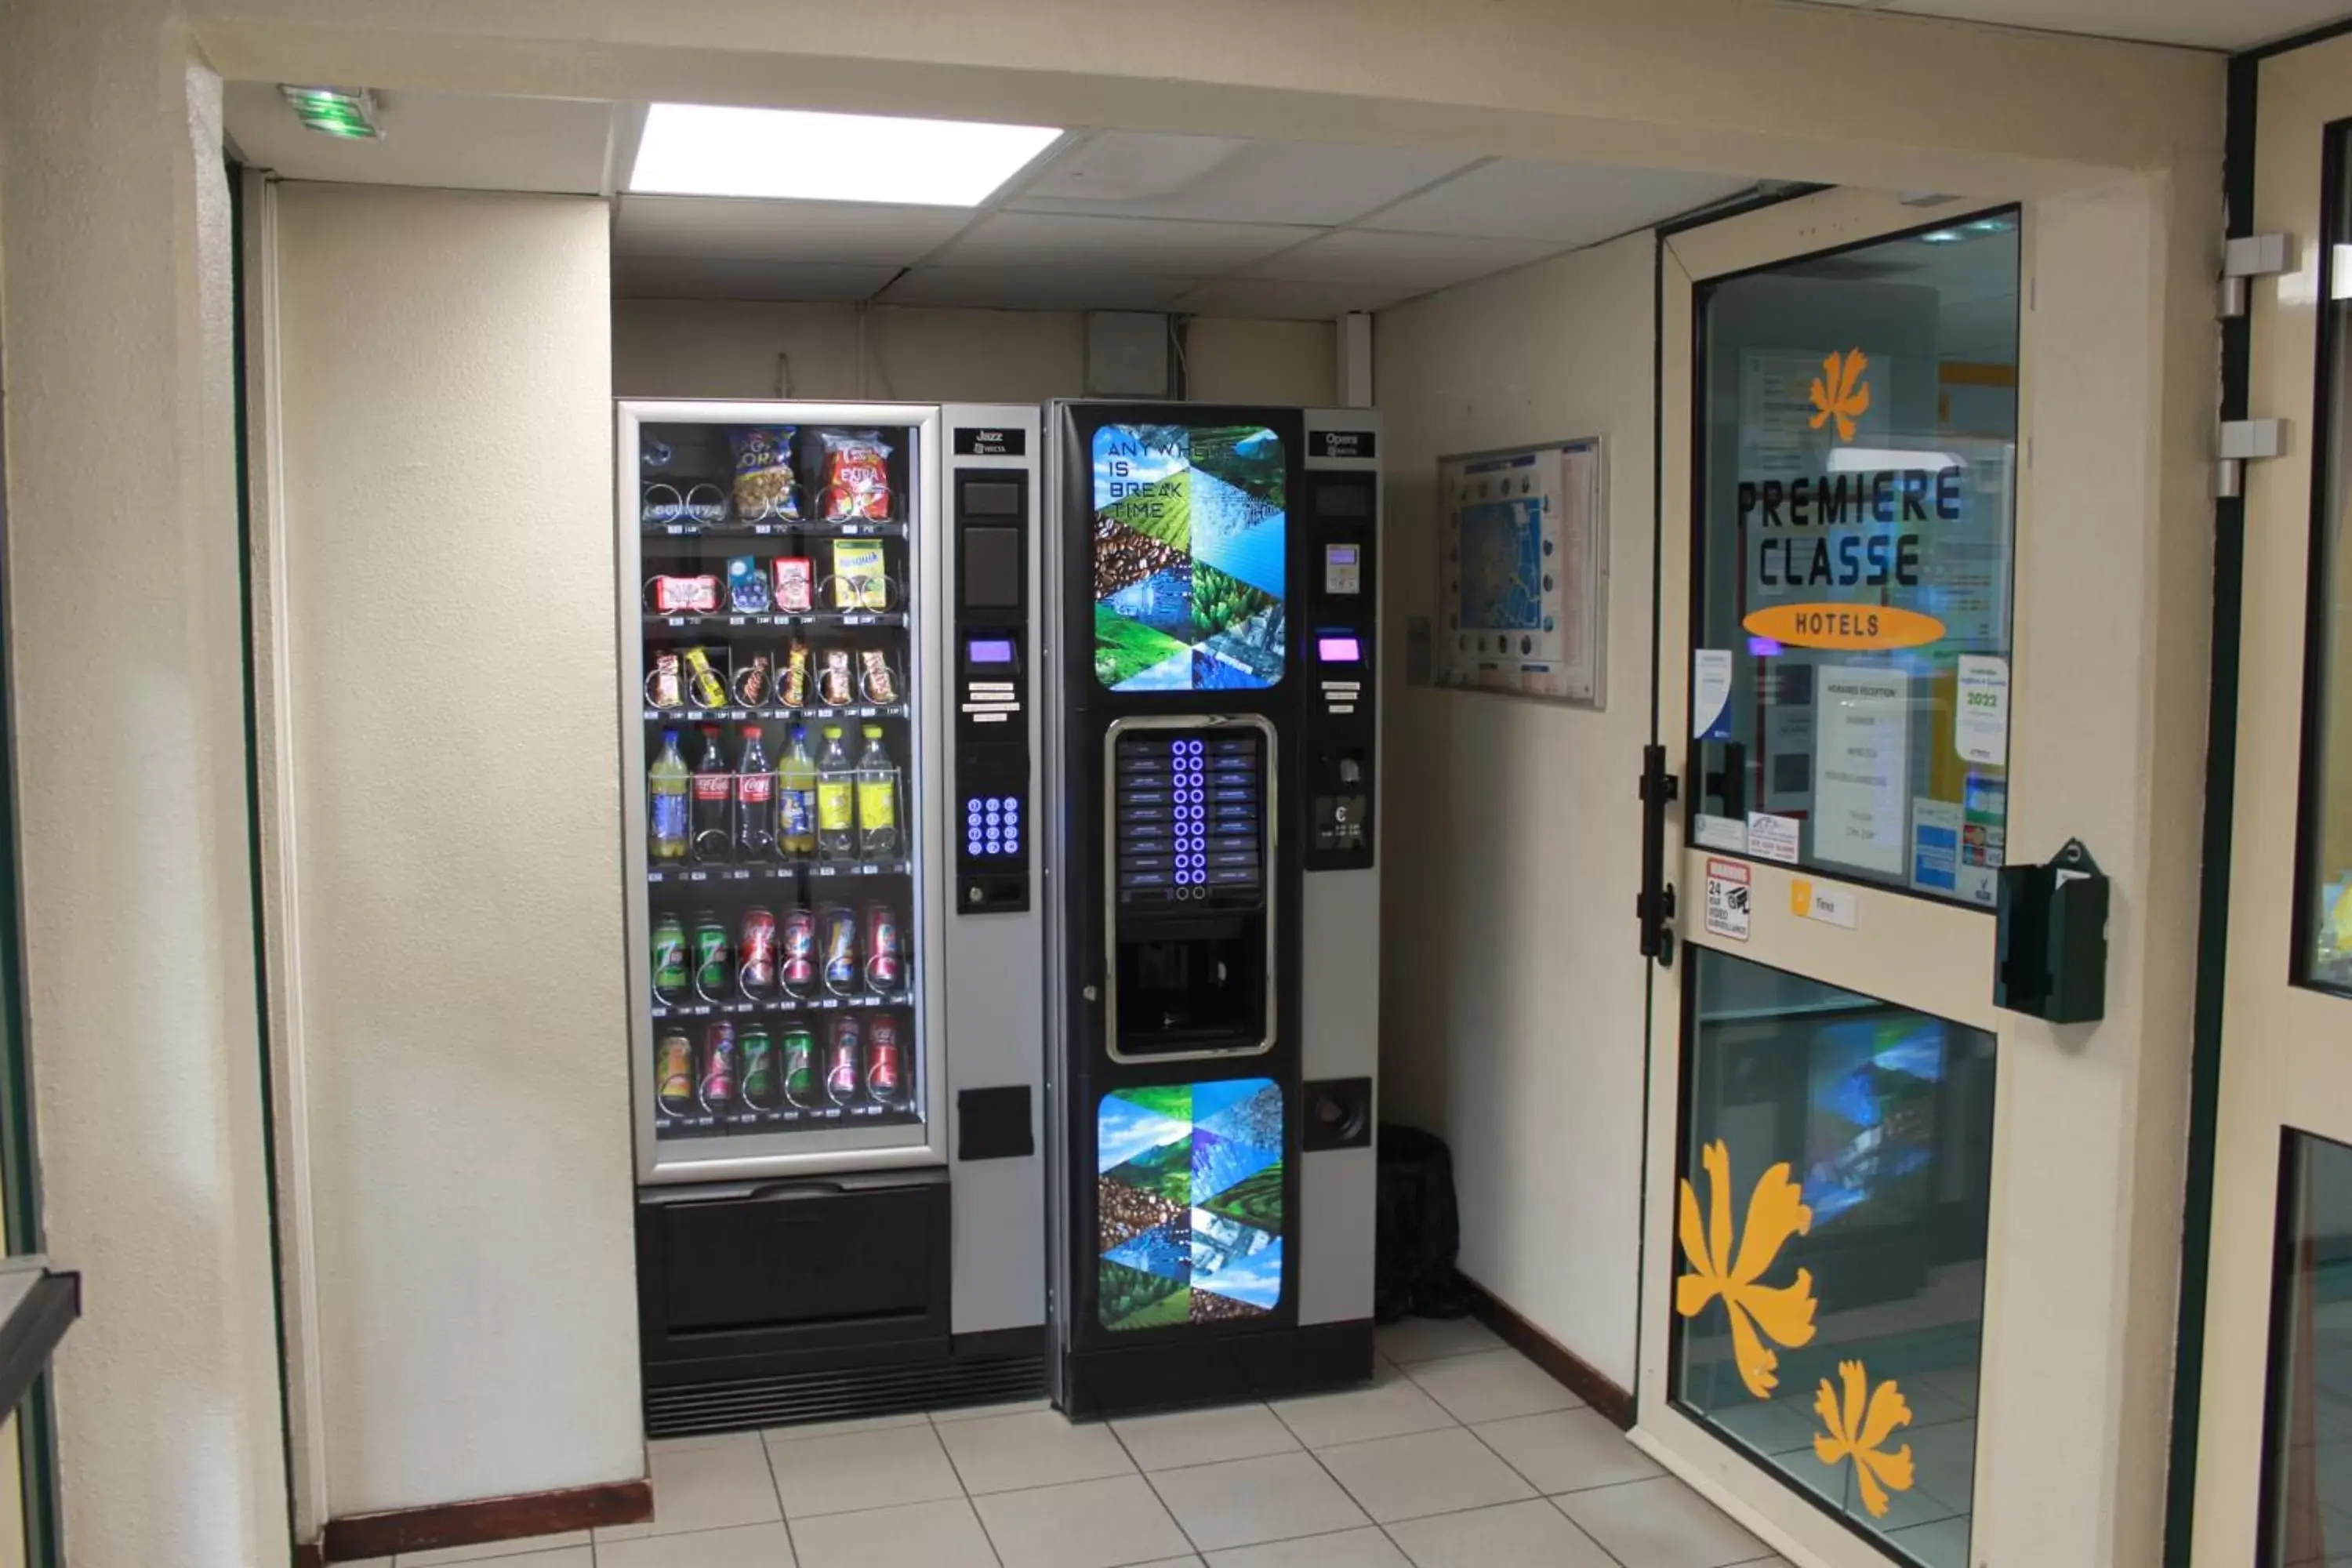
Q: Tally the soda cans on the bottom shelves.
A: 12